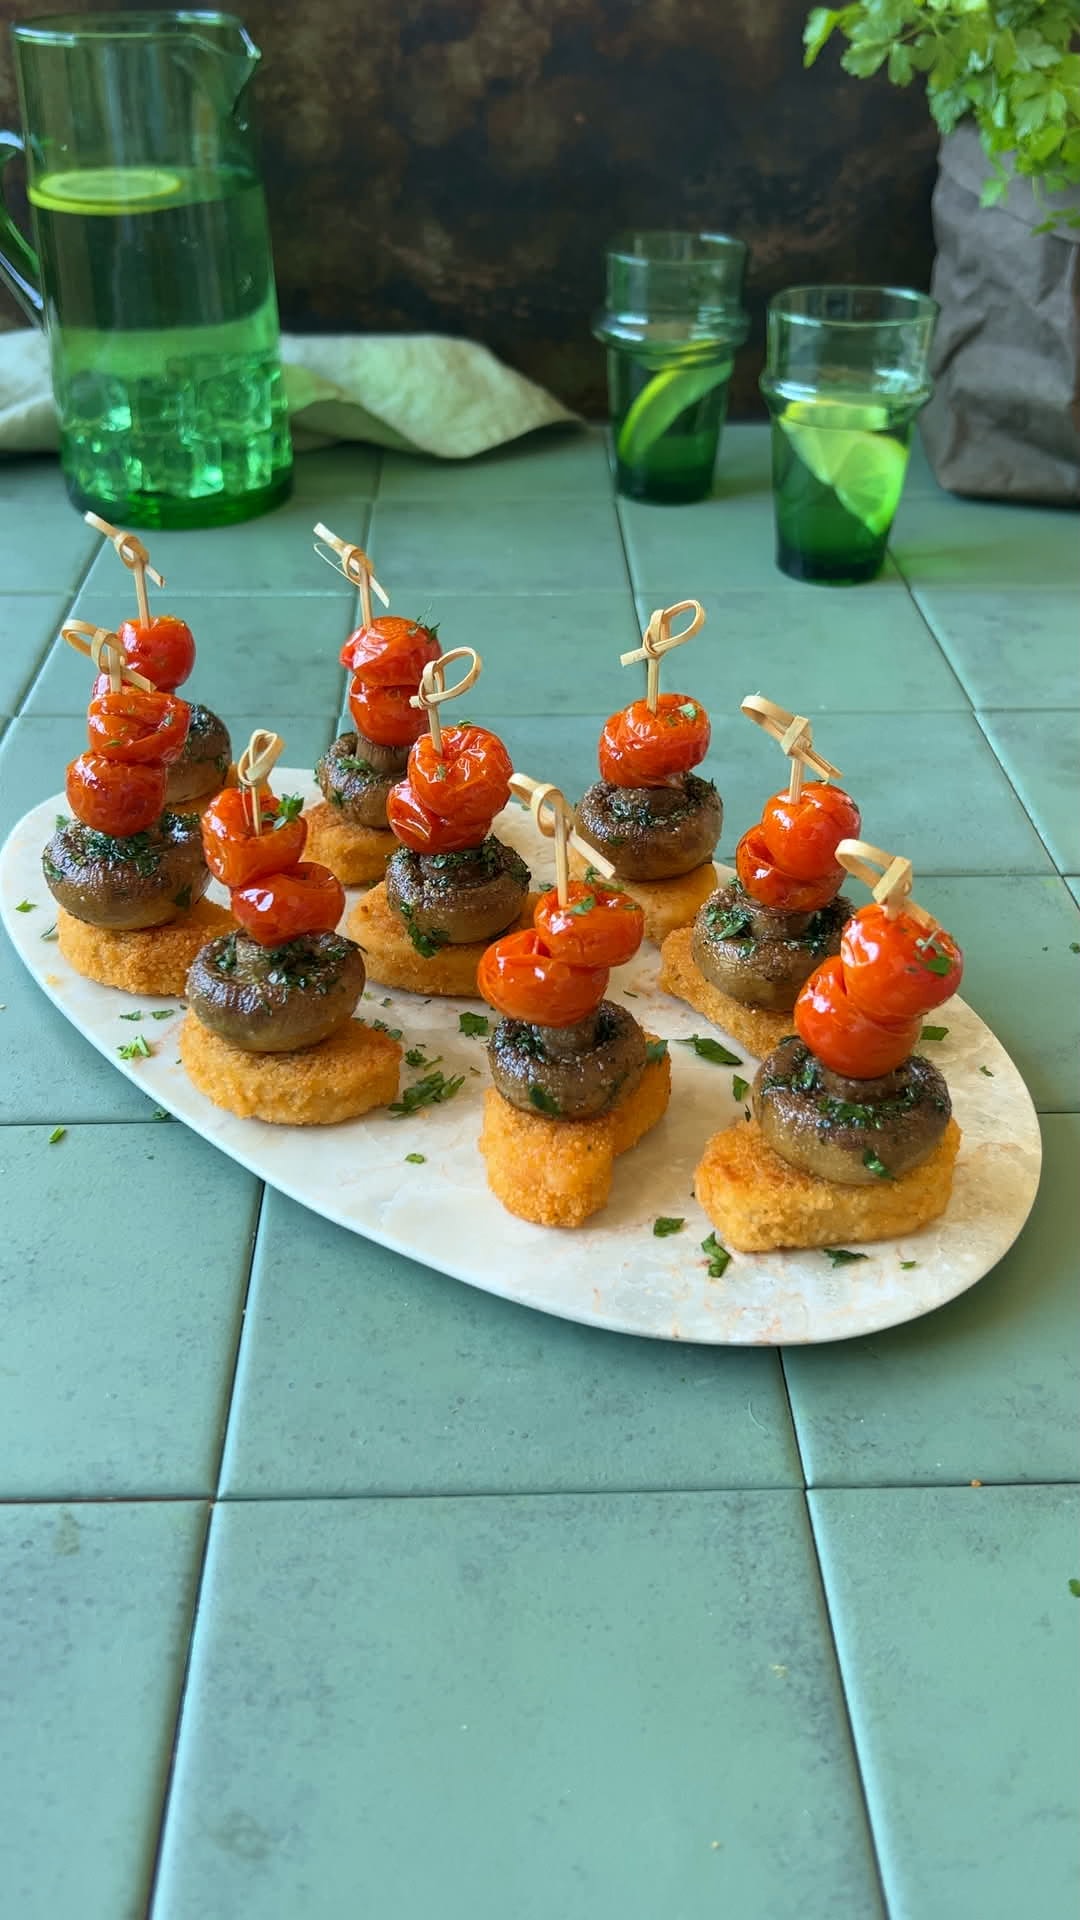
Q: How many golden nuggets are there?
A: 9